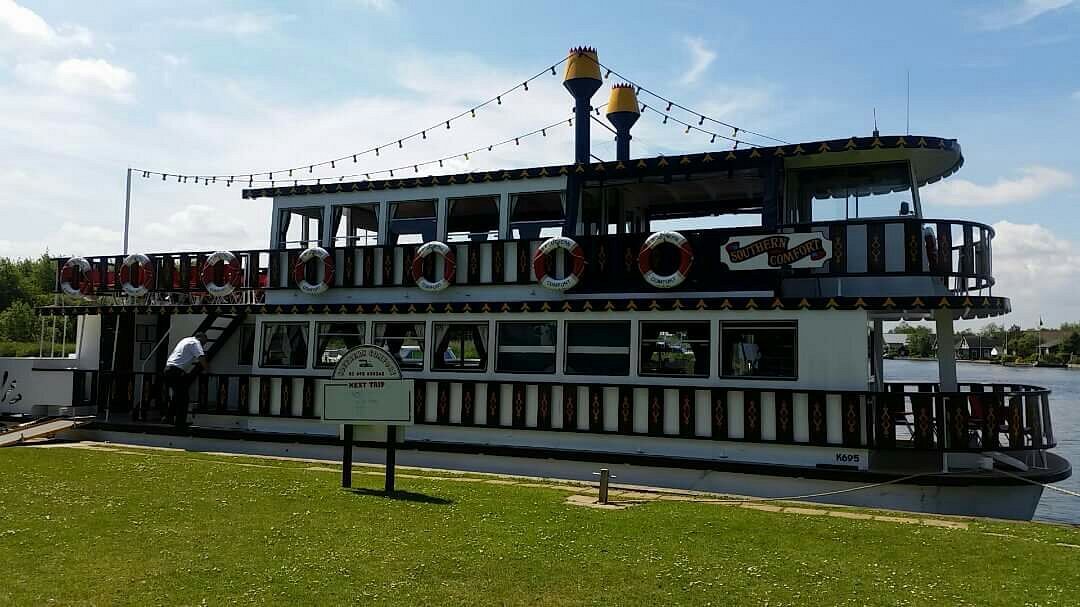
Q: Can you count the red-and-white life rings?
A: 7